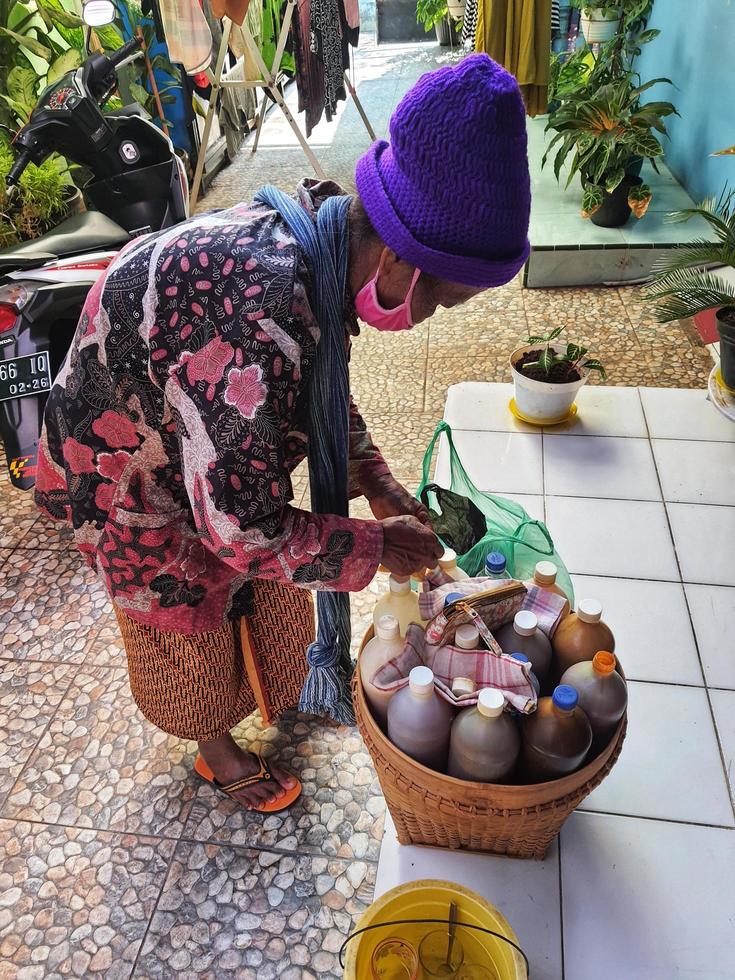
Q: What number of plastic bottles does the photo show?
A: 14